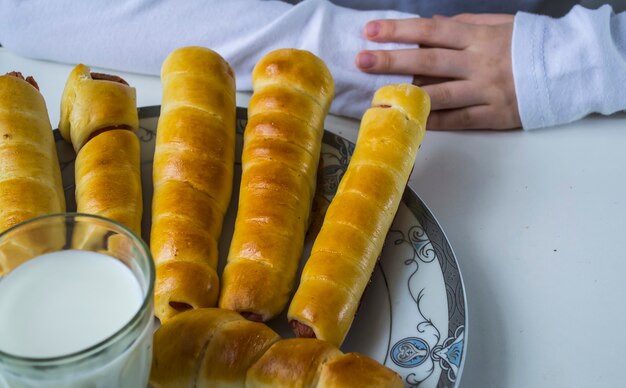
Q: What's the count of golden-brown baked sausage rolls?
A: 6